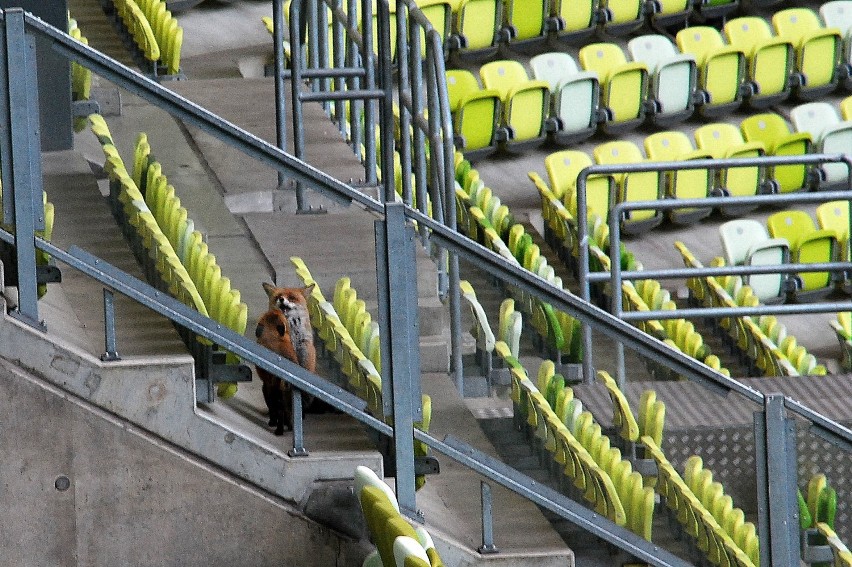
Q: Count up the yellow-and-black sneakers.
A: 0